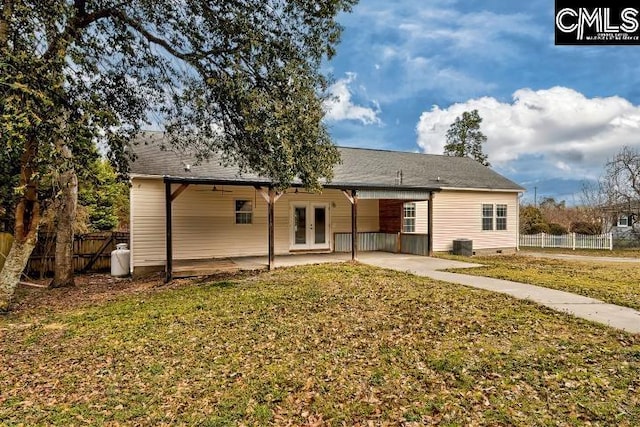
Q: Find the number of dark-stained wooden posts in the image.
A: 4